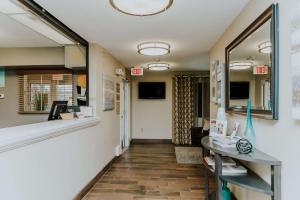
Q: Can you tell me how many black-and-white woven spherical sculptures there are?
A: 1